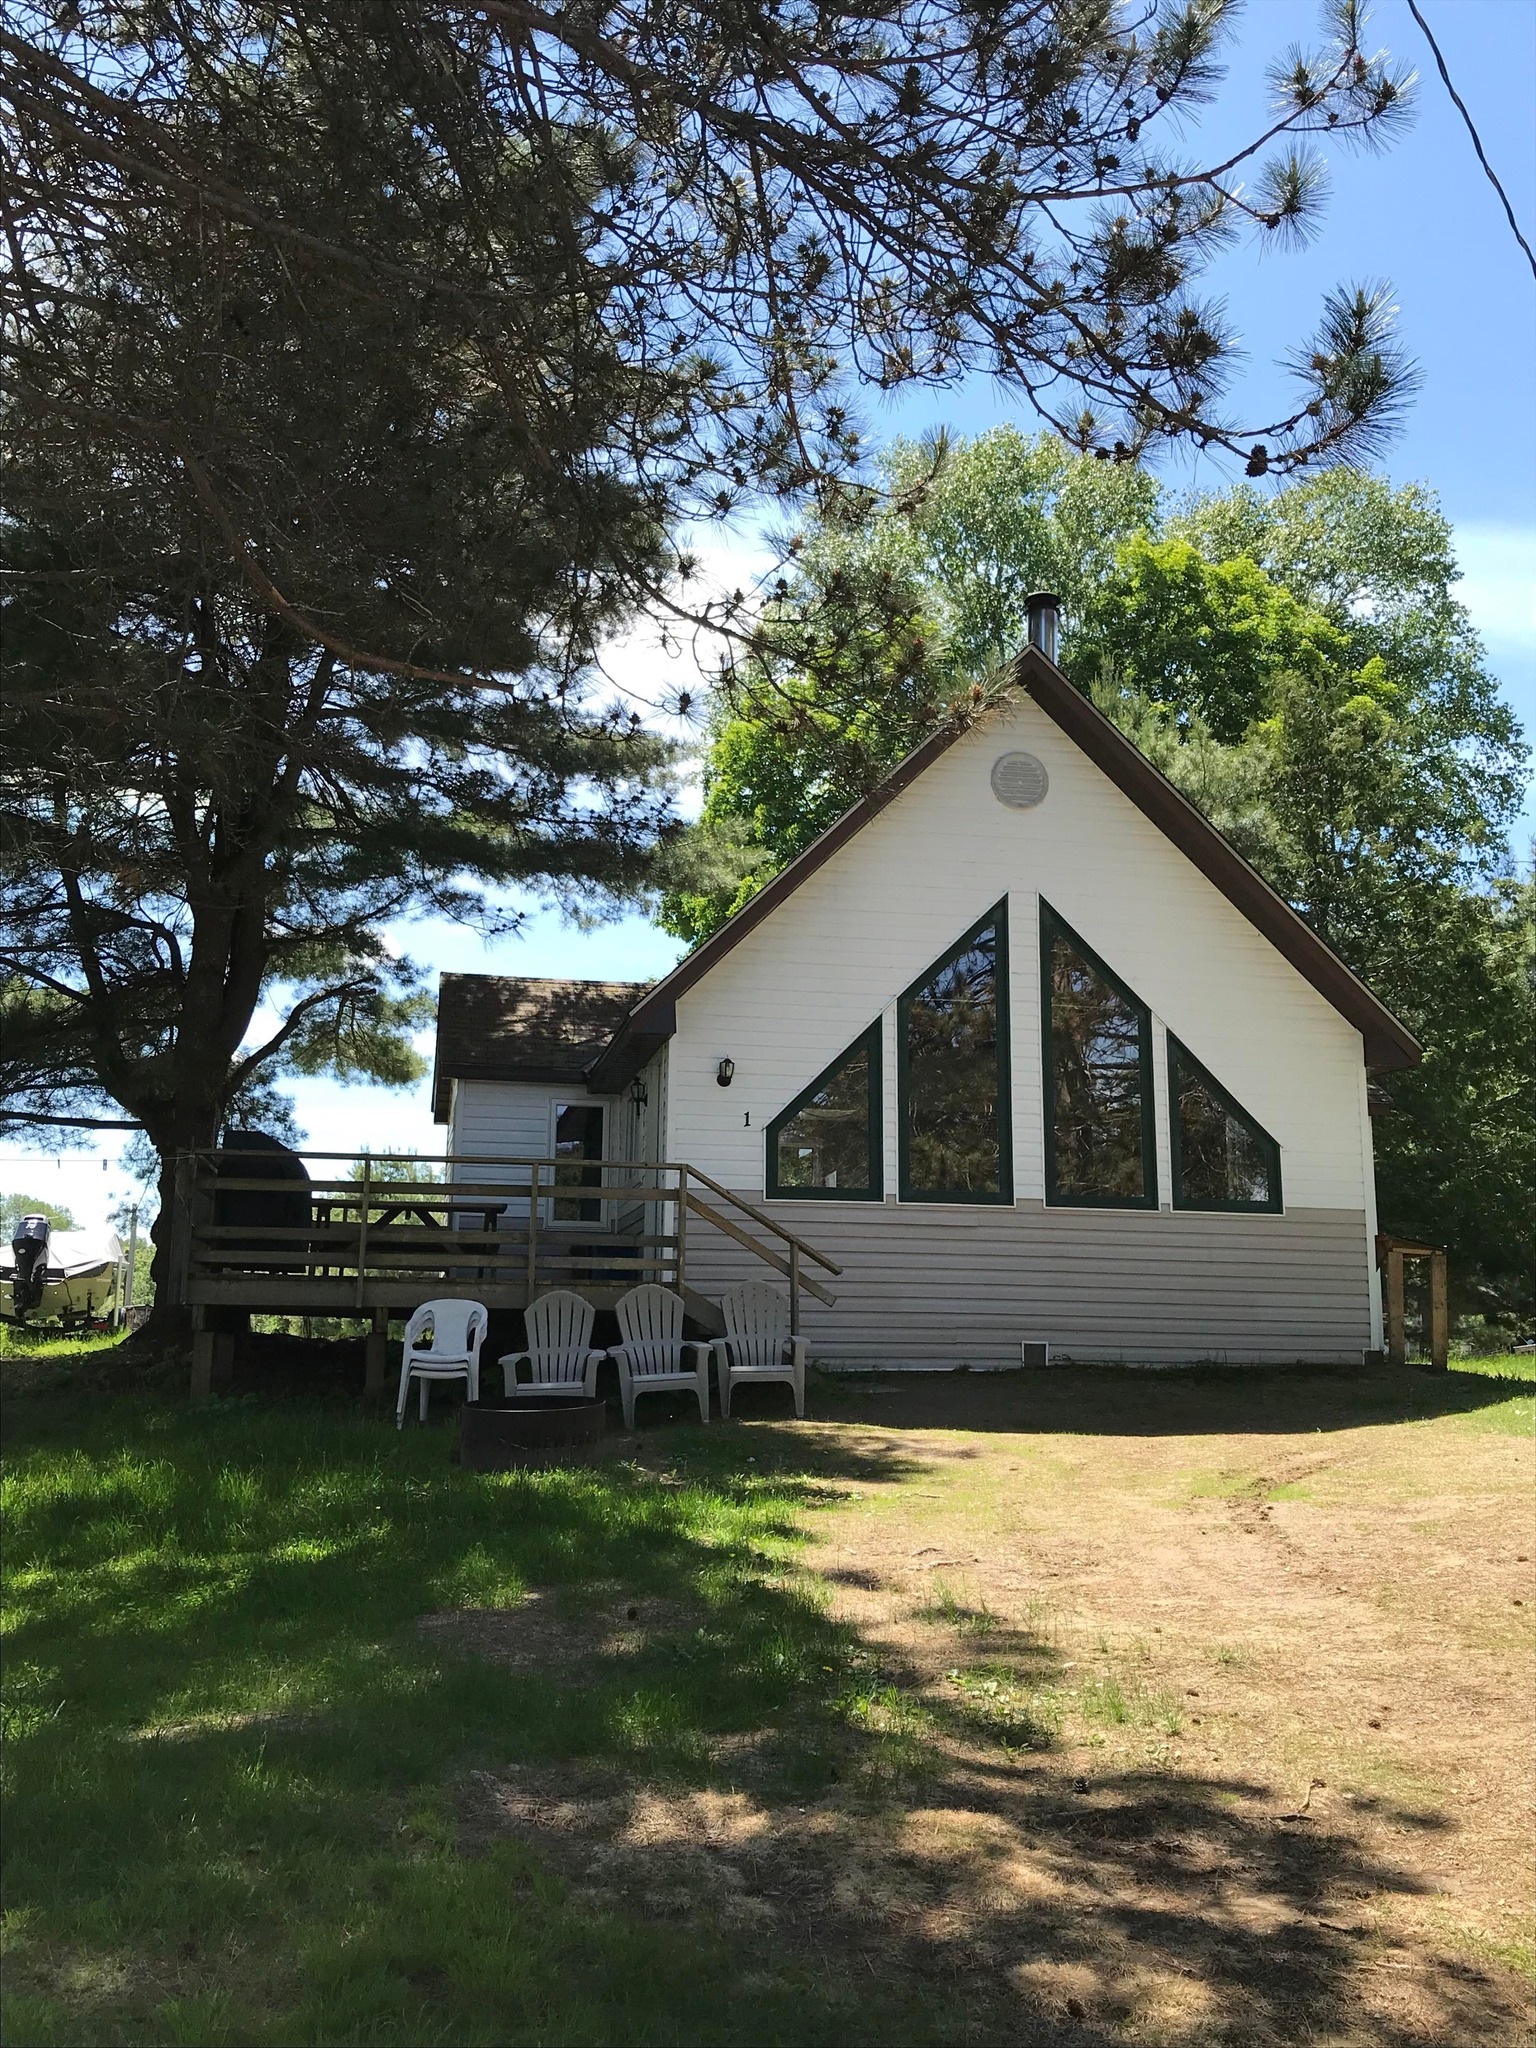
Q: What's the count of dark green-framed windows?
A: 4